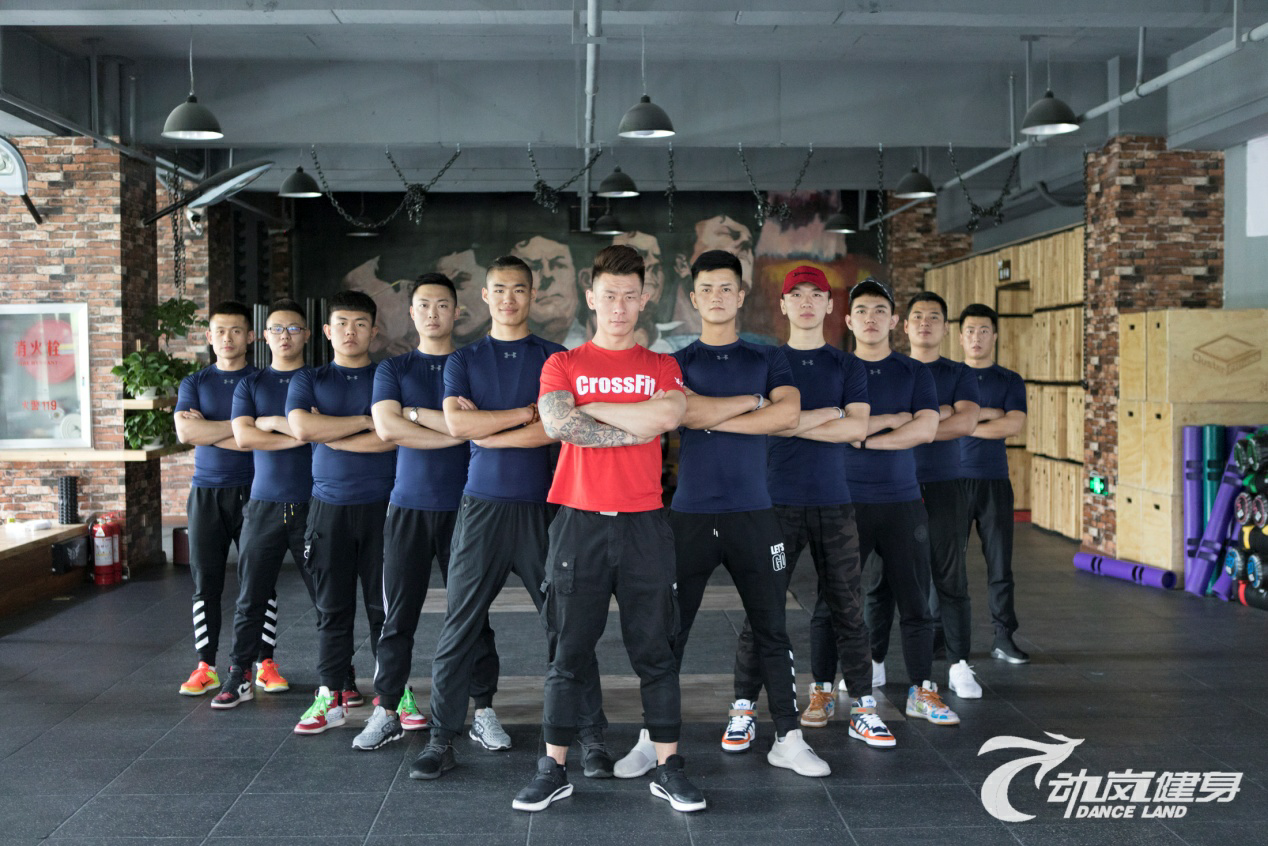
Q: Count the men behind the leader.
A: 10